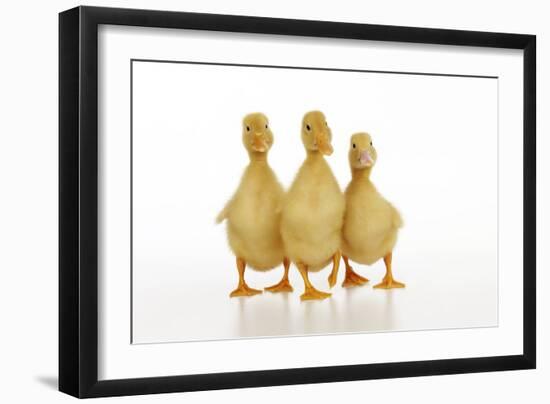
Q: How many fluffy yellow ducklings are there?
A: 3